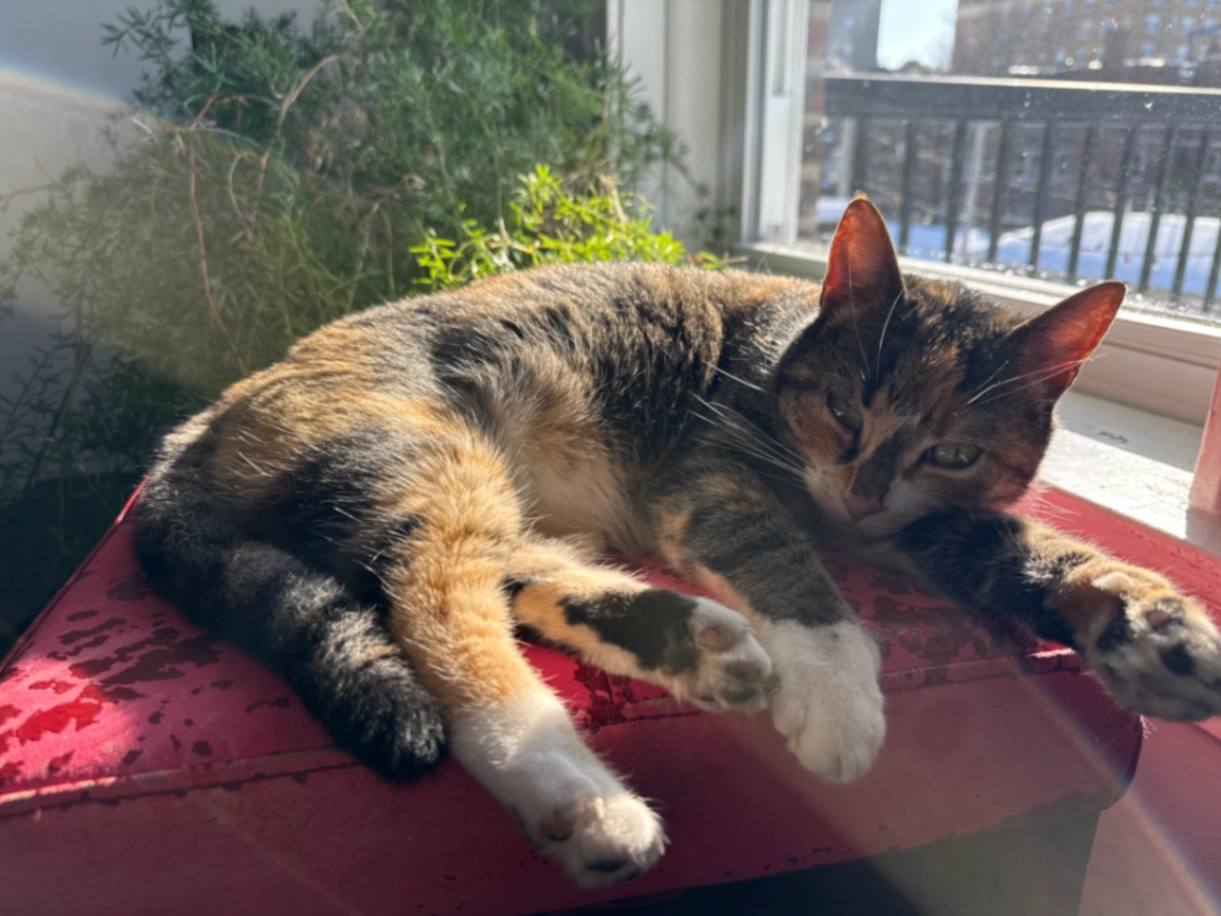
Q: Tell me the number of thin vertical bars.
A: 10